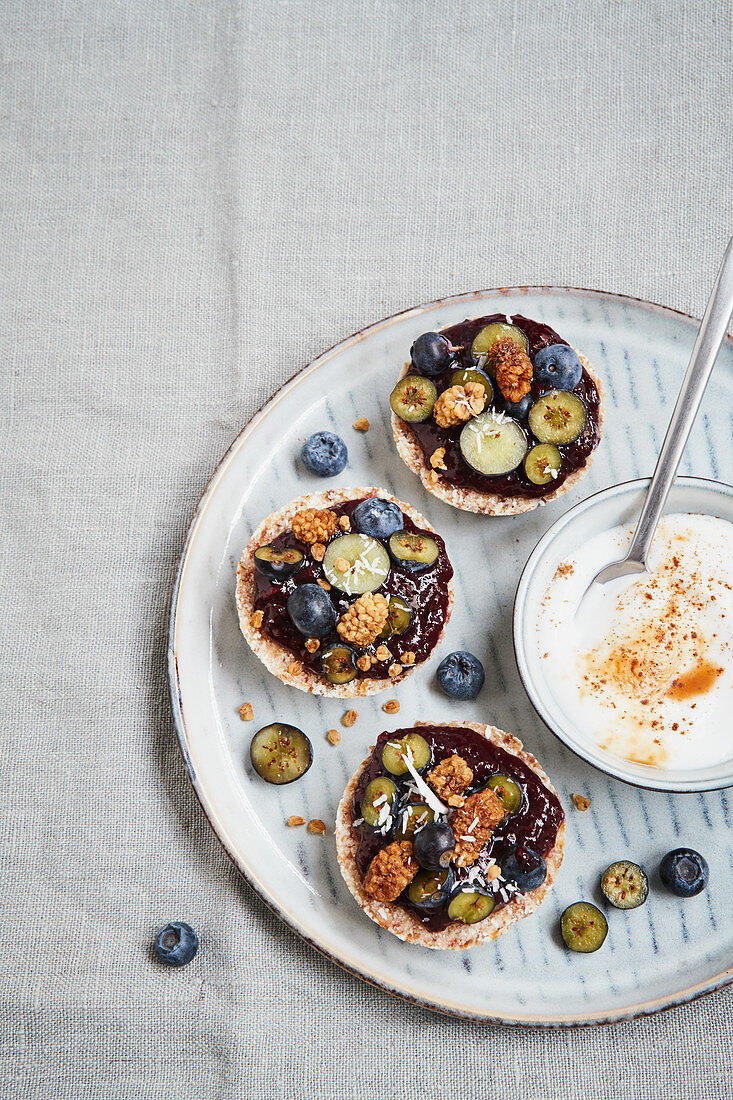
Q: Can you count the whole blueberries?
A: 11